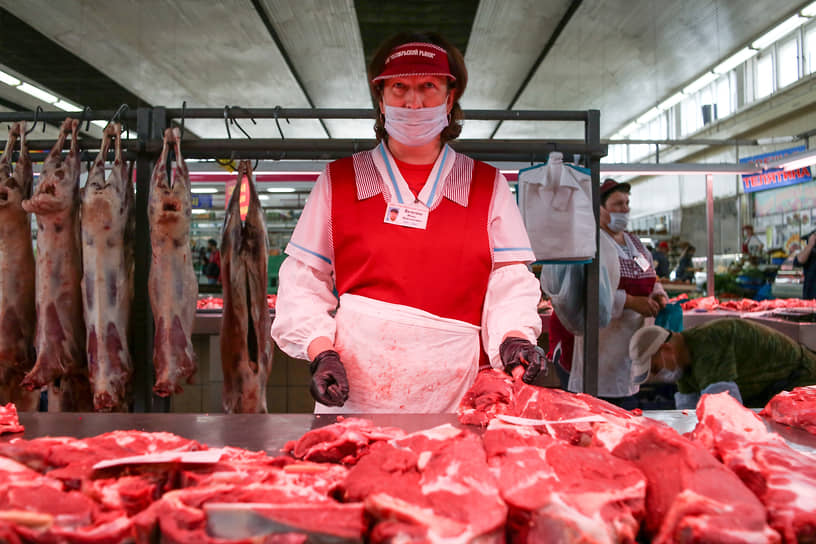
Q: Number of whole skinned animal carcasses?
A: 5